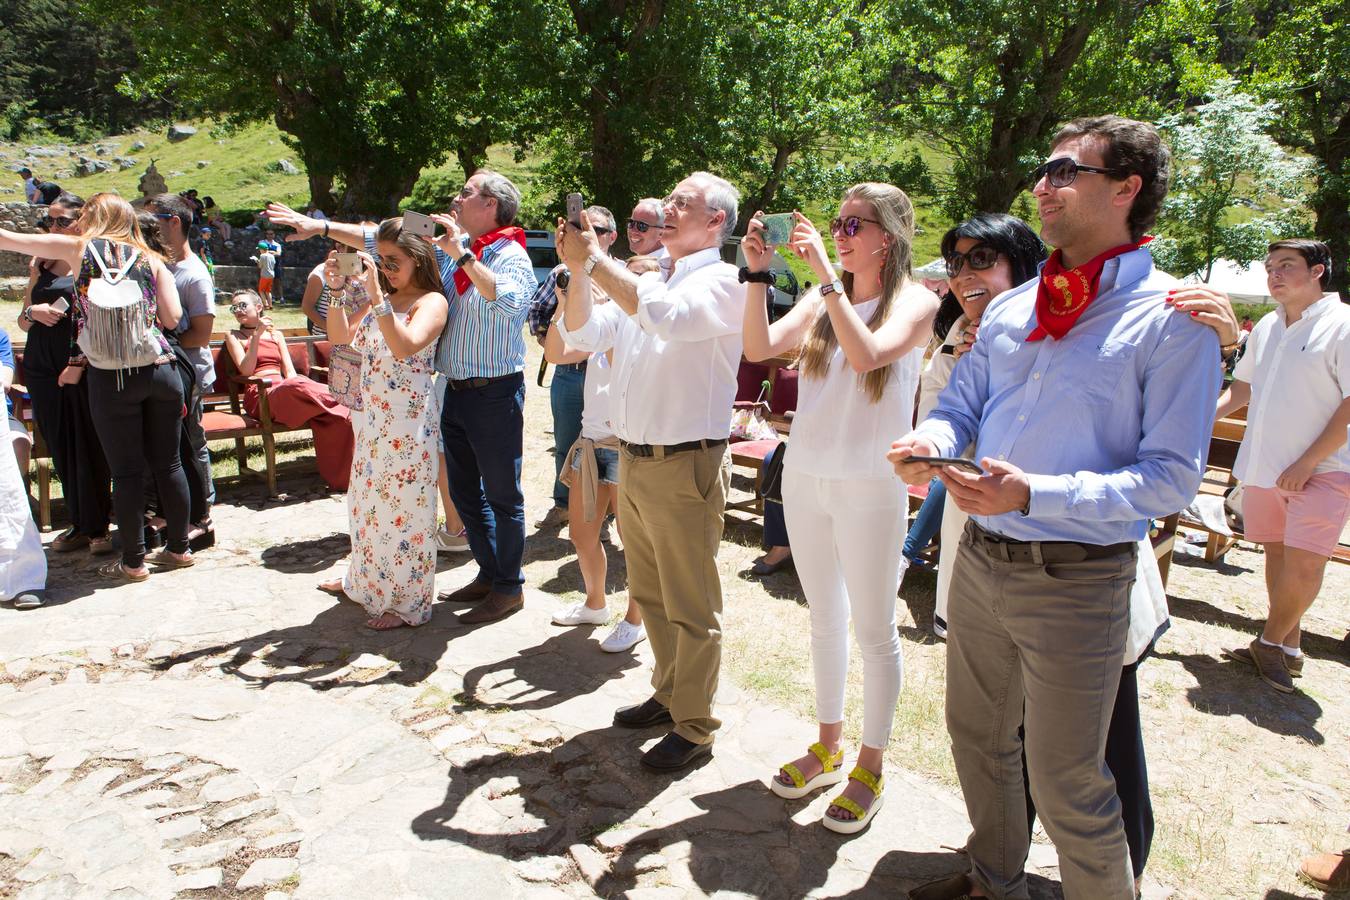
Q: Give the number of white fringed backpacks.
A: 1